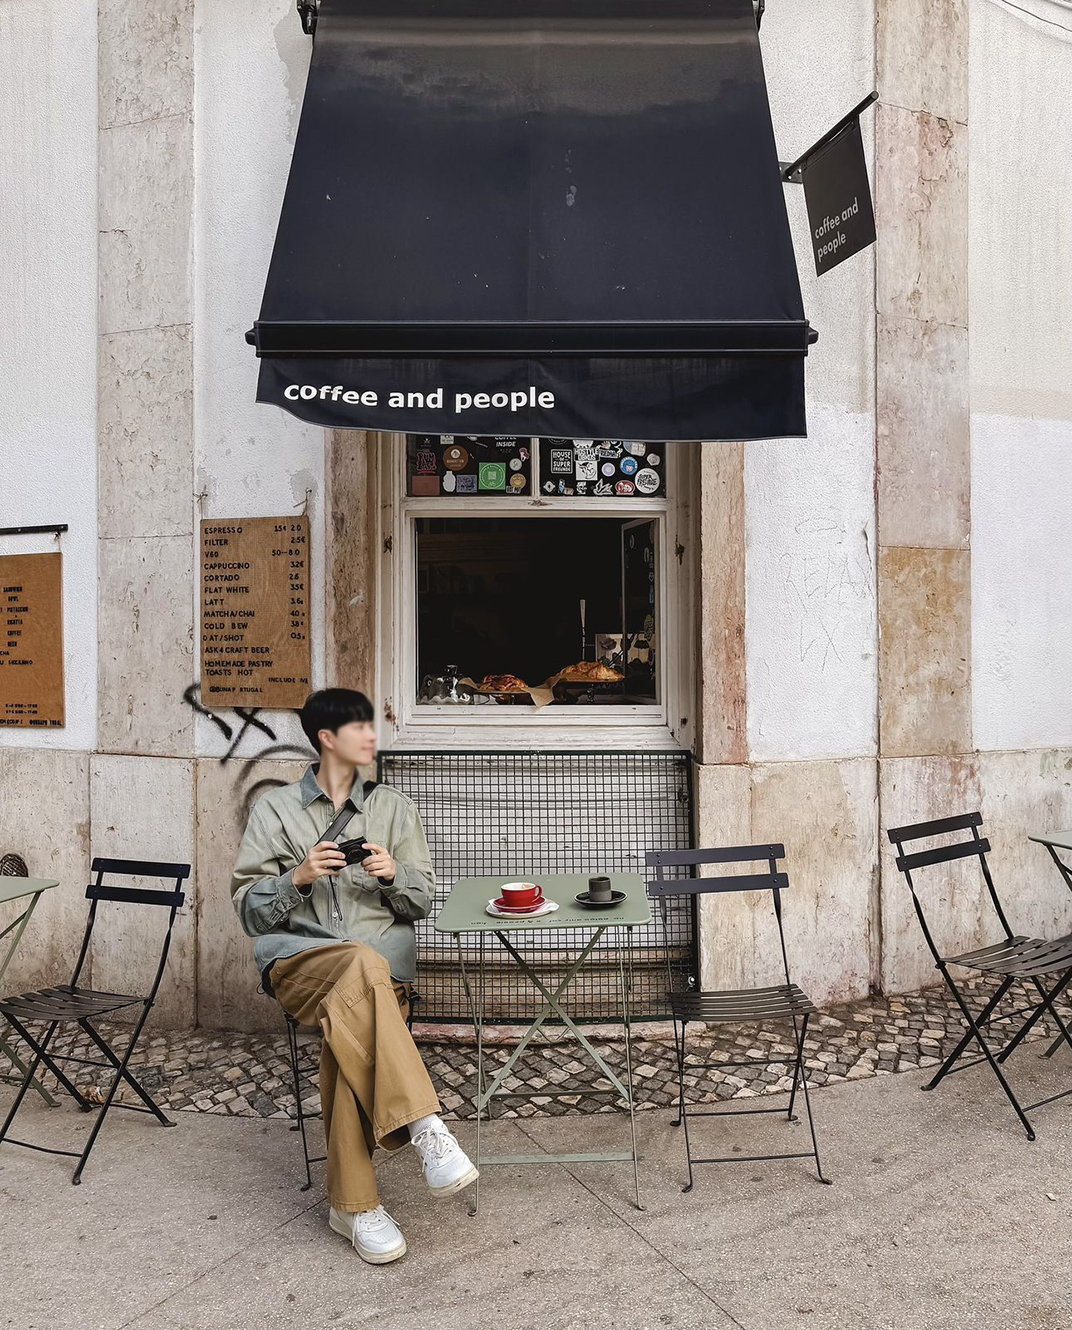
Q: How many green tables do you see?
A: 3